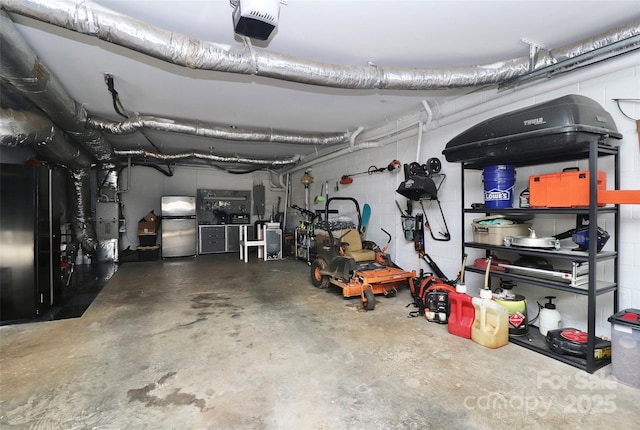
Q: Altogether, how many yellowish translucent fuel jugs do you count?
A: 1